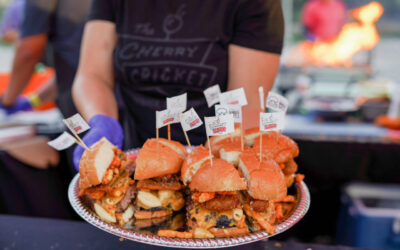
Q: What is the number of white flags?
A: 12